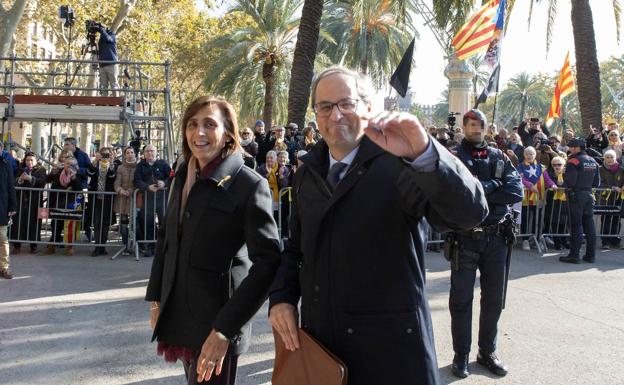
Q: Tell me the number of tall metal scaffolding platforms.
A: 1